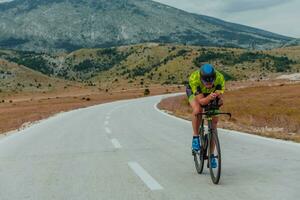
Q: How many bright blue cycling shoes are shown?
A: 2